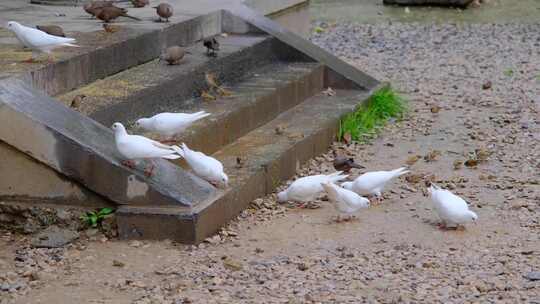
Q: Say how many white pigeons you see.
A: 8